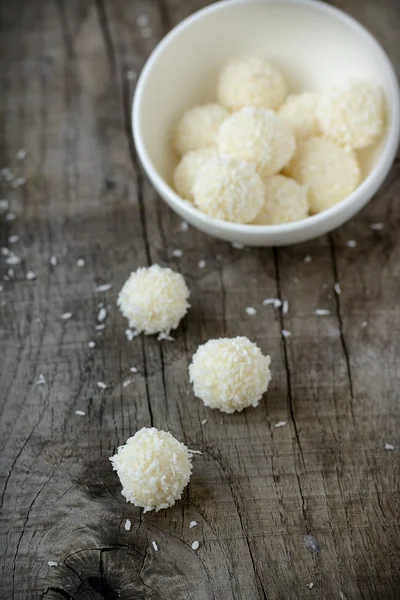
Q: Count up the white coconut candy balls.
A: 12